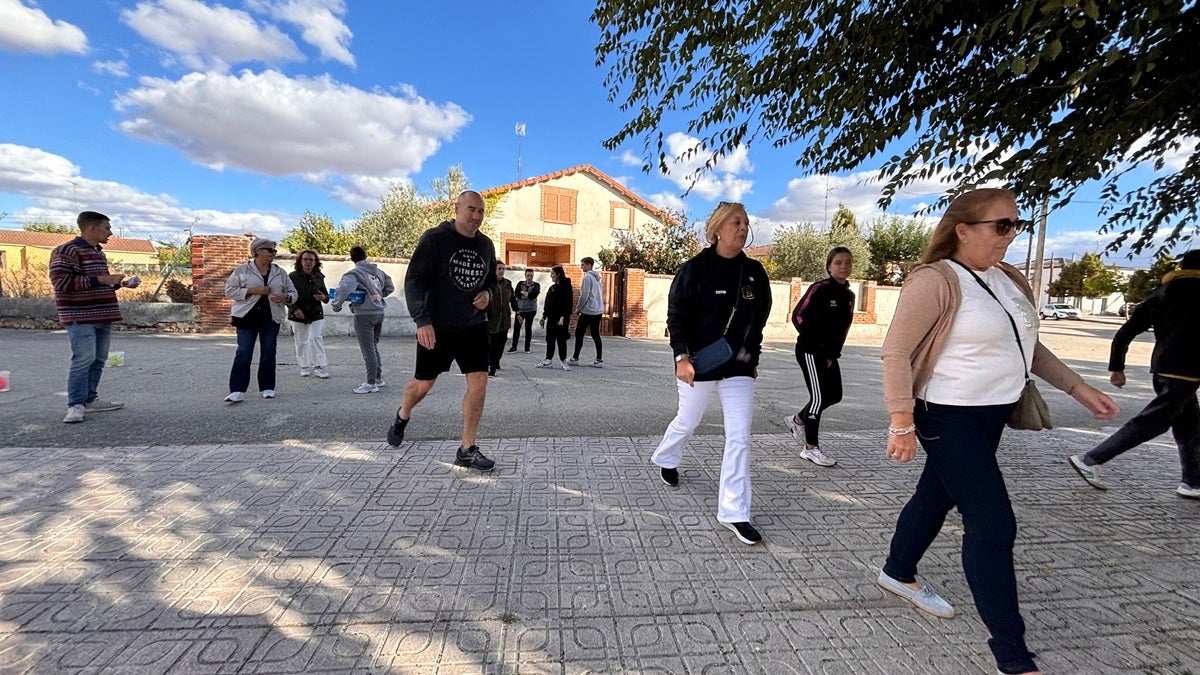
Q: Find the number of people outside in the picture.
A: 13